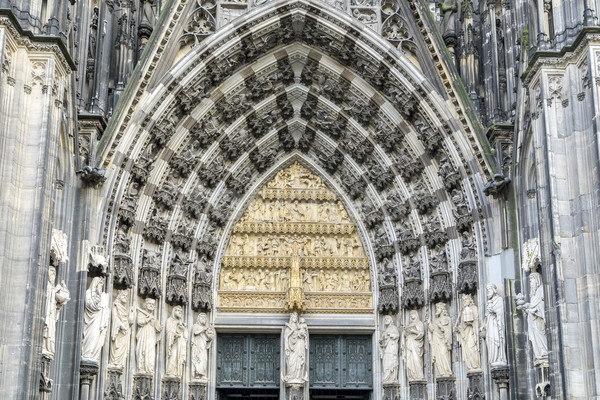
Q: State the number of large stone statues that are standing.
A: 13